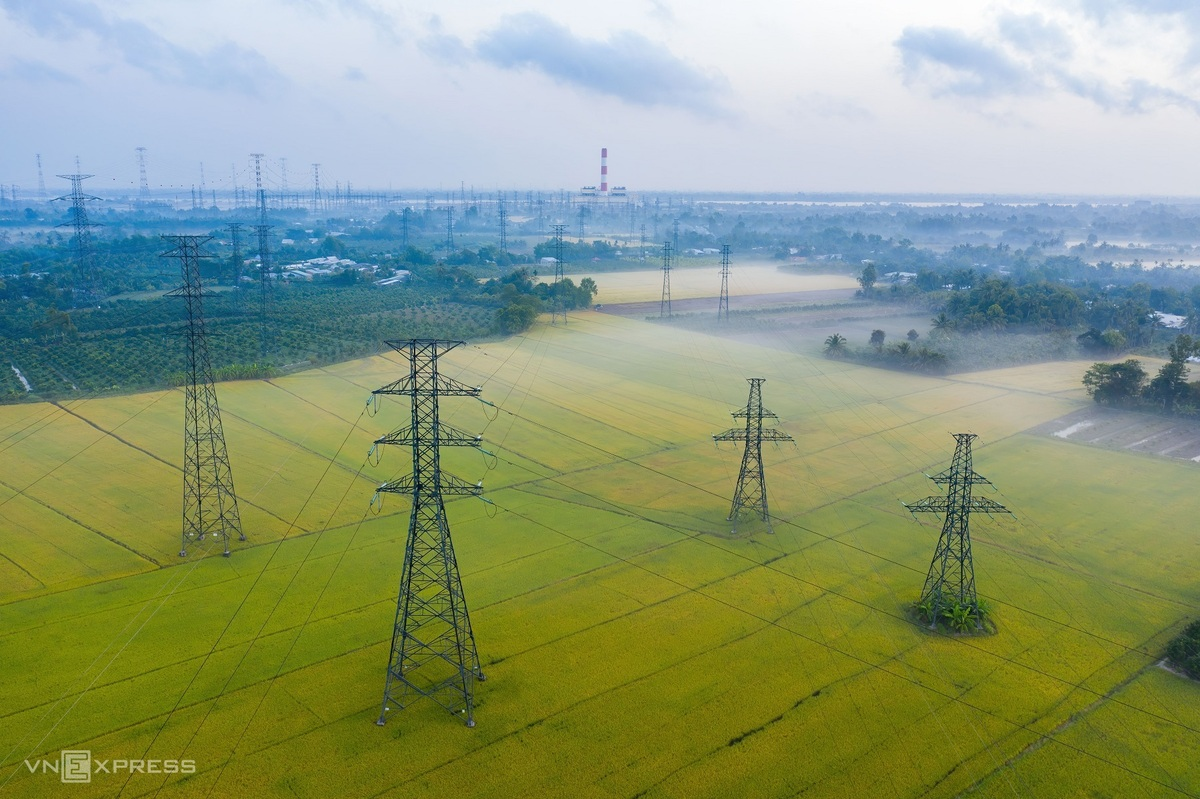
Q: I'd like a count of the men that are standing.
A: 0